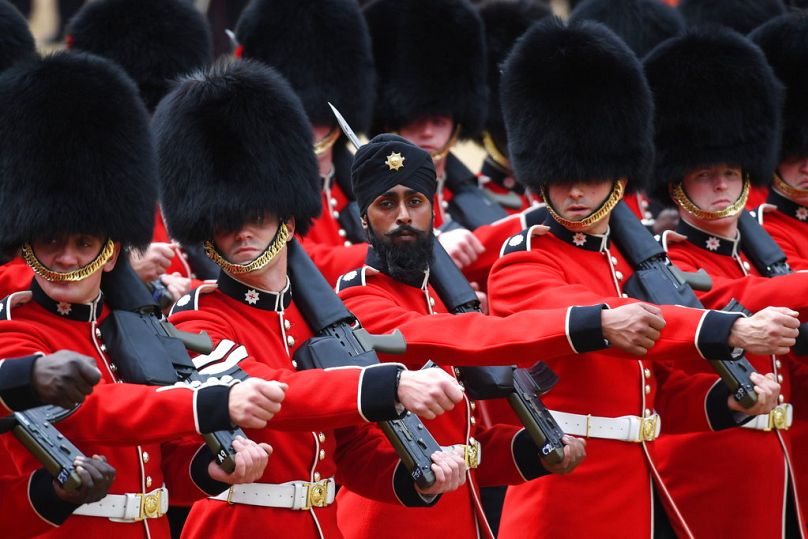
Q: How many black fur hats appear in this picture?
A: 12